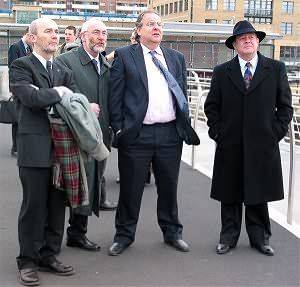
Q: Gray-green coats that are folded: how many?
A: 1